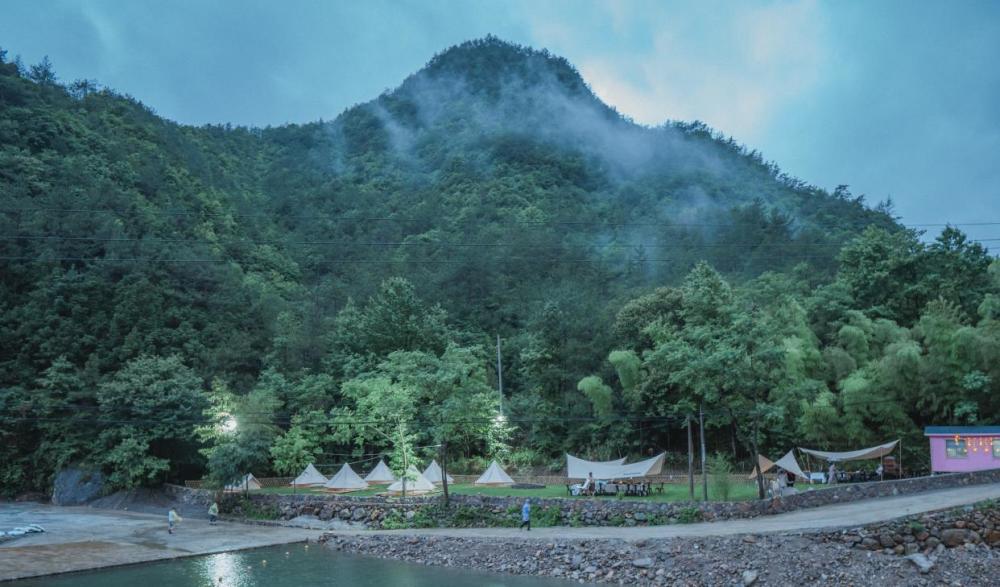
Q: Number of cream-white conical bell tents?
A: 7